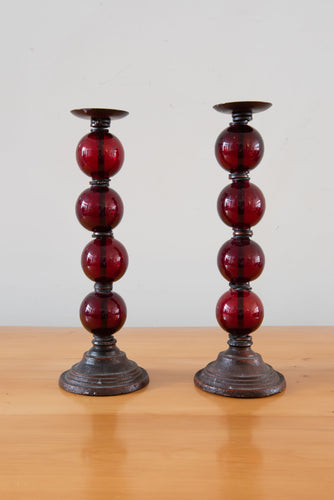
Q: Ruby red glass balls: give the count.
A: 8